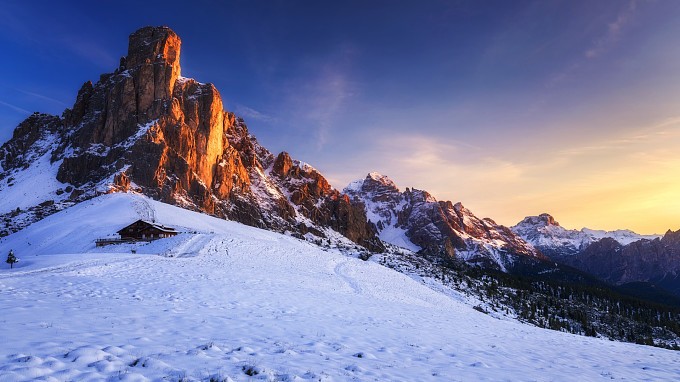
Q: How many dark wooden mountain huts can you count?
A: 1